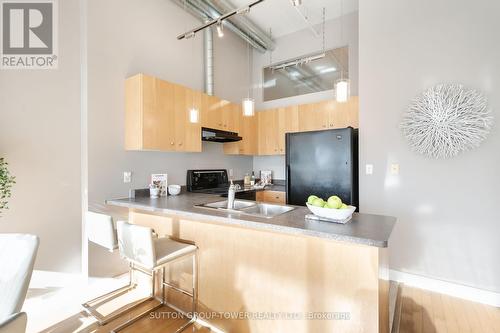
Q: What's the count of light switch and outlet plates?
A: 3